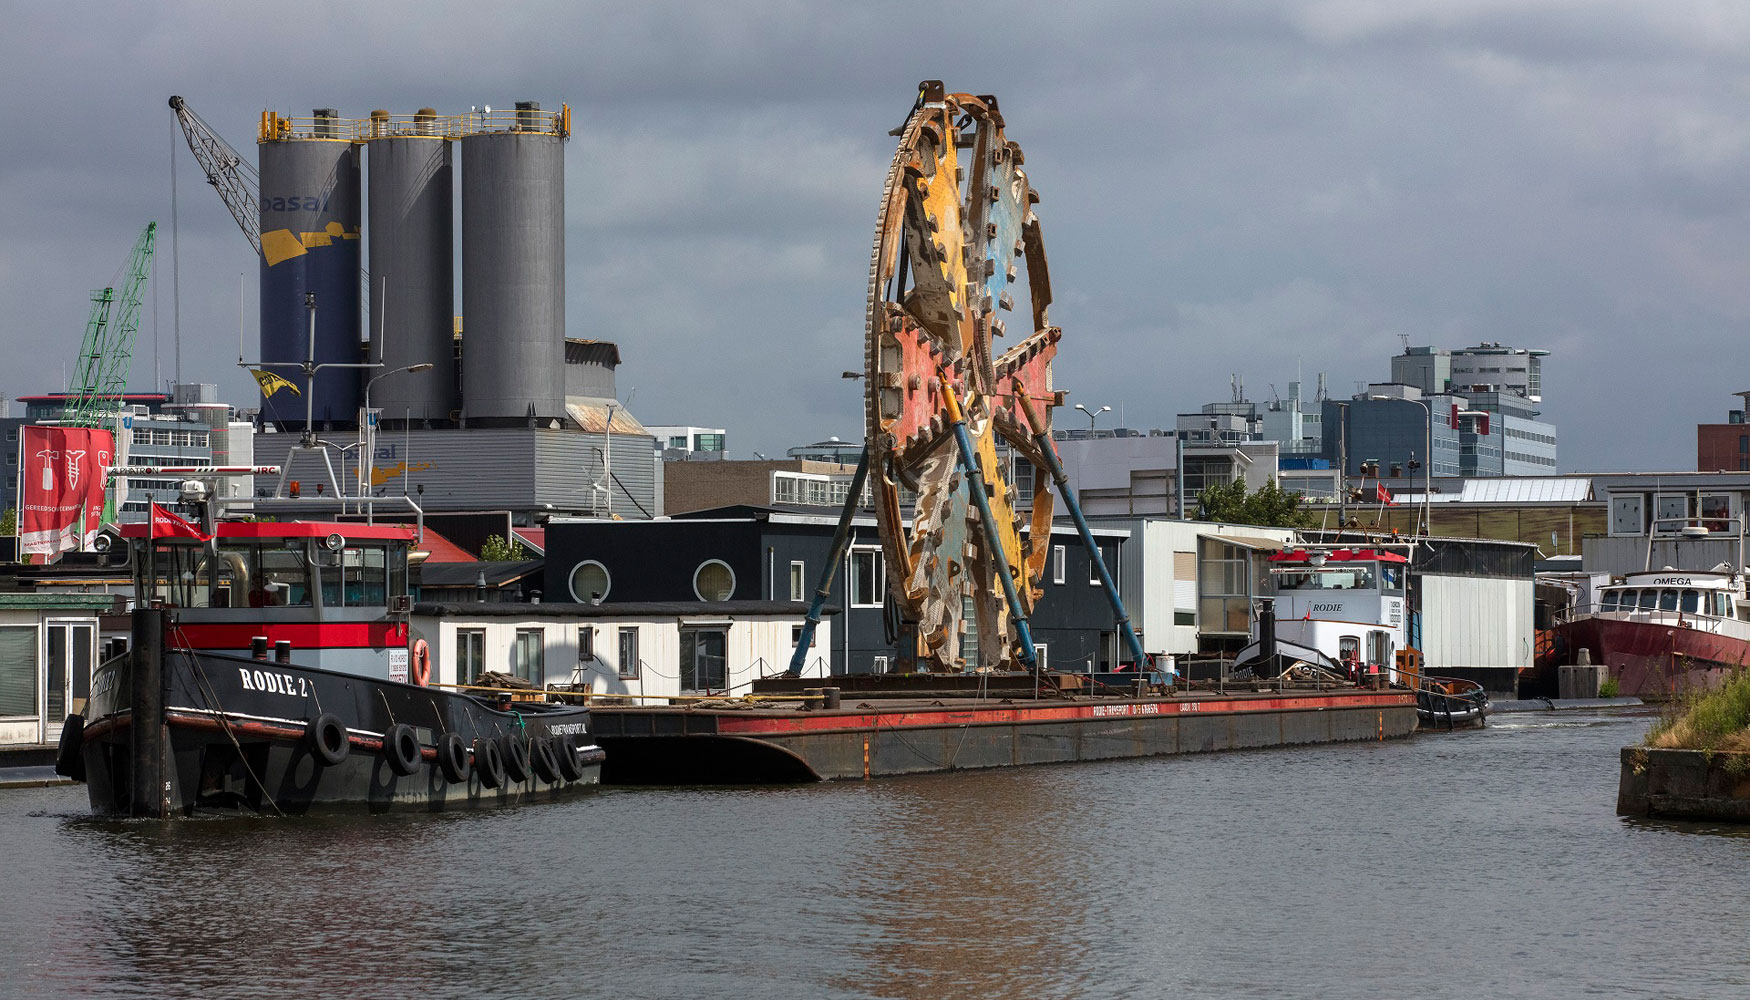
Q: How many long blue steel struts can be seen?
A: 3